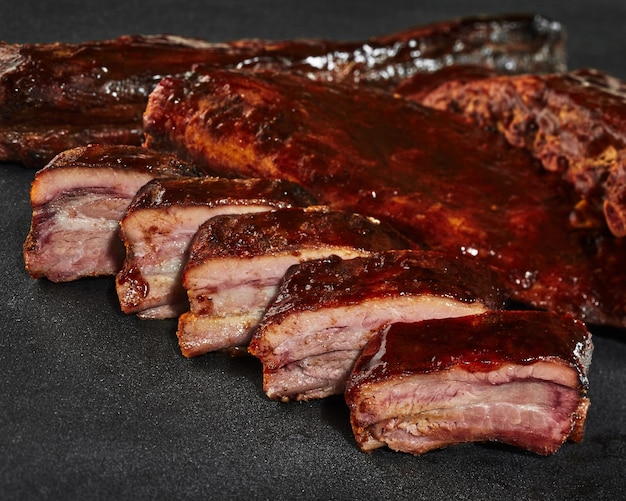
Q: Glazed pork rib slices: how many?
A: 5